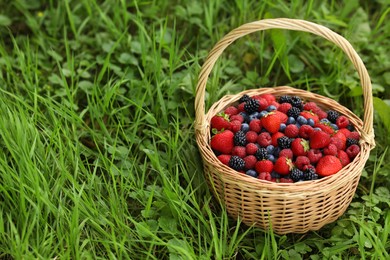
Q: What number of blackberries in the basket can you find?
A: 13